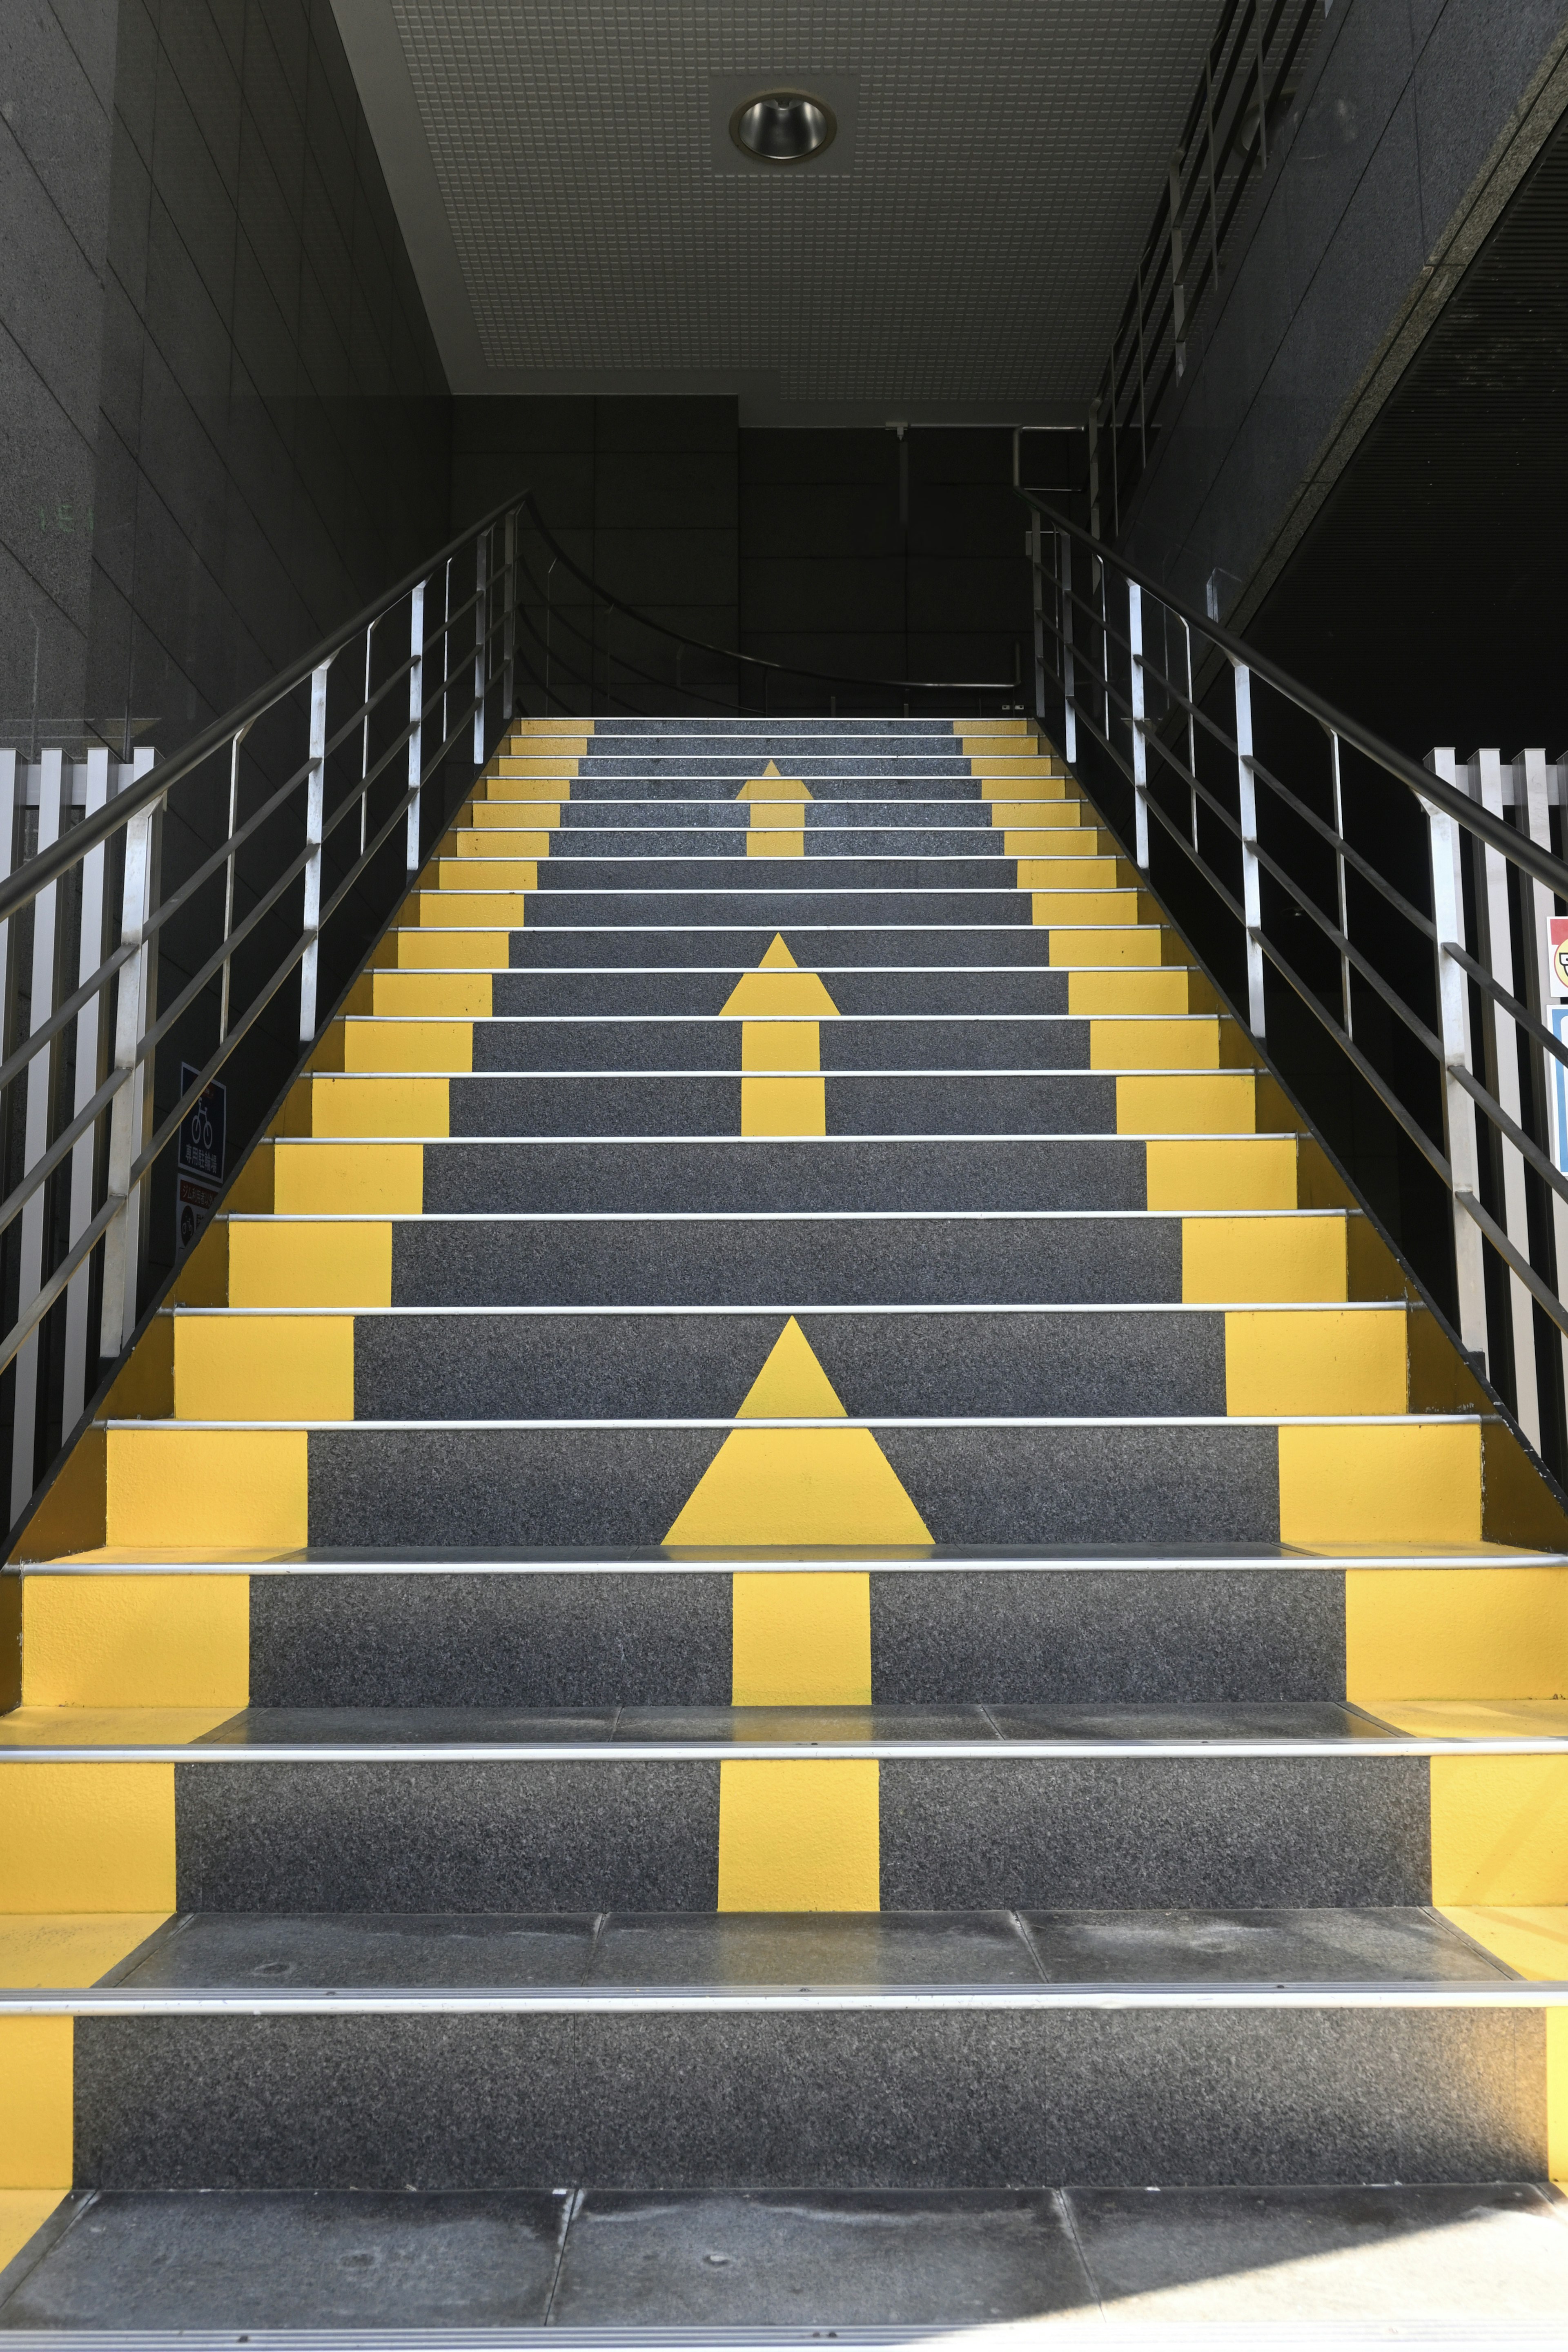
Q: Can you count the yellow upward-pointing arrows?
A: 3